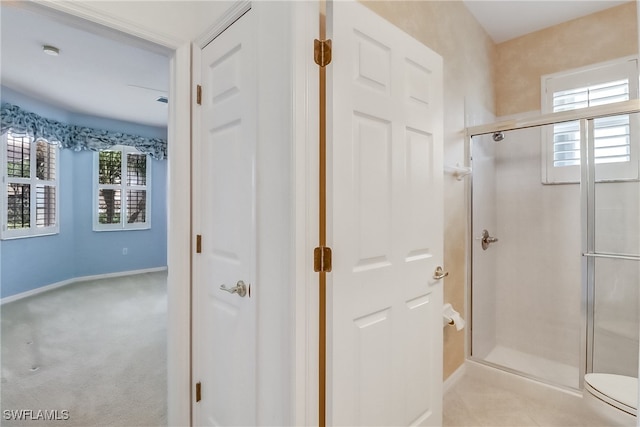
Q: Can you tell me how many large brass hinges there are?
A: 2